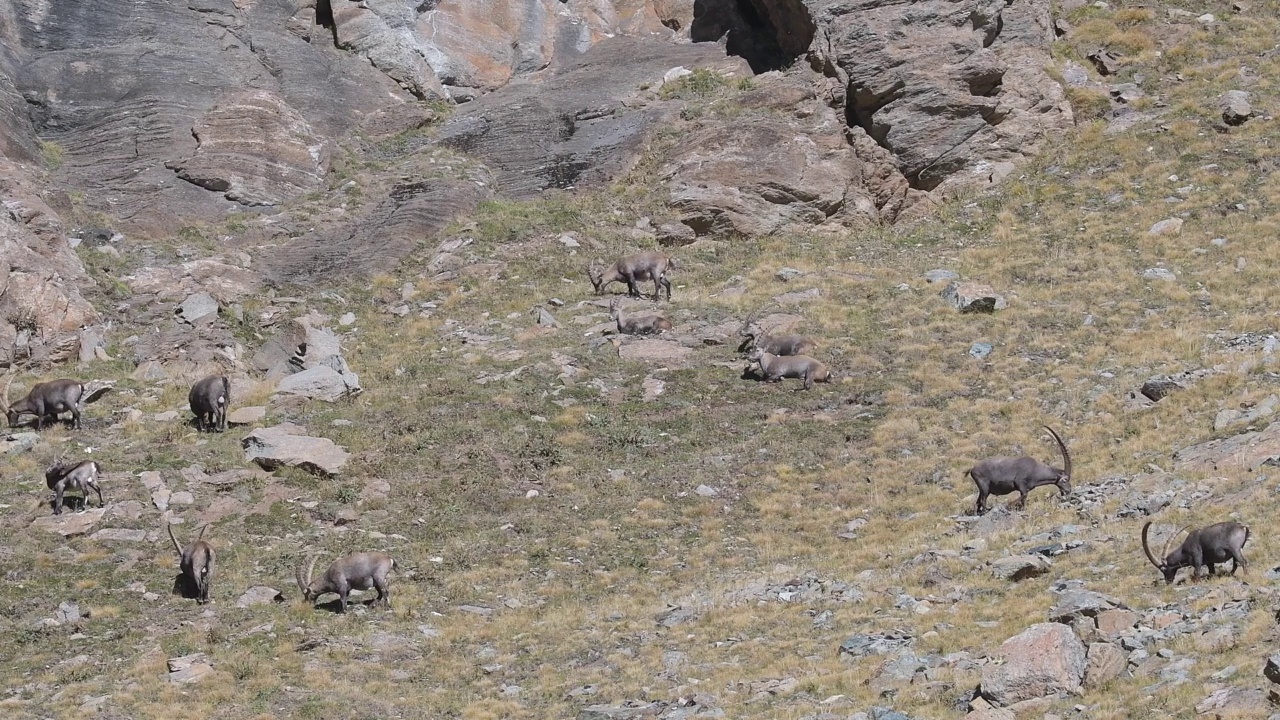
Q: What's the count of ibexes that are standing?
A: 8